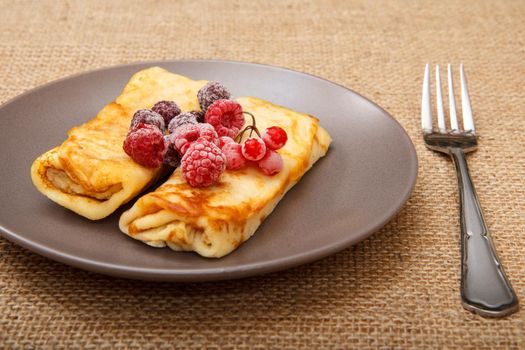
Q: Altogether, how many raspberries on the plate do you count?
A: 4